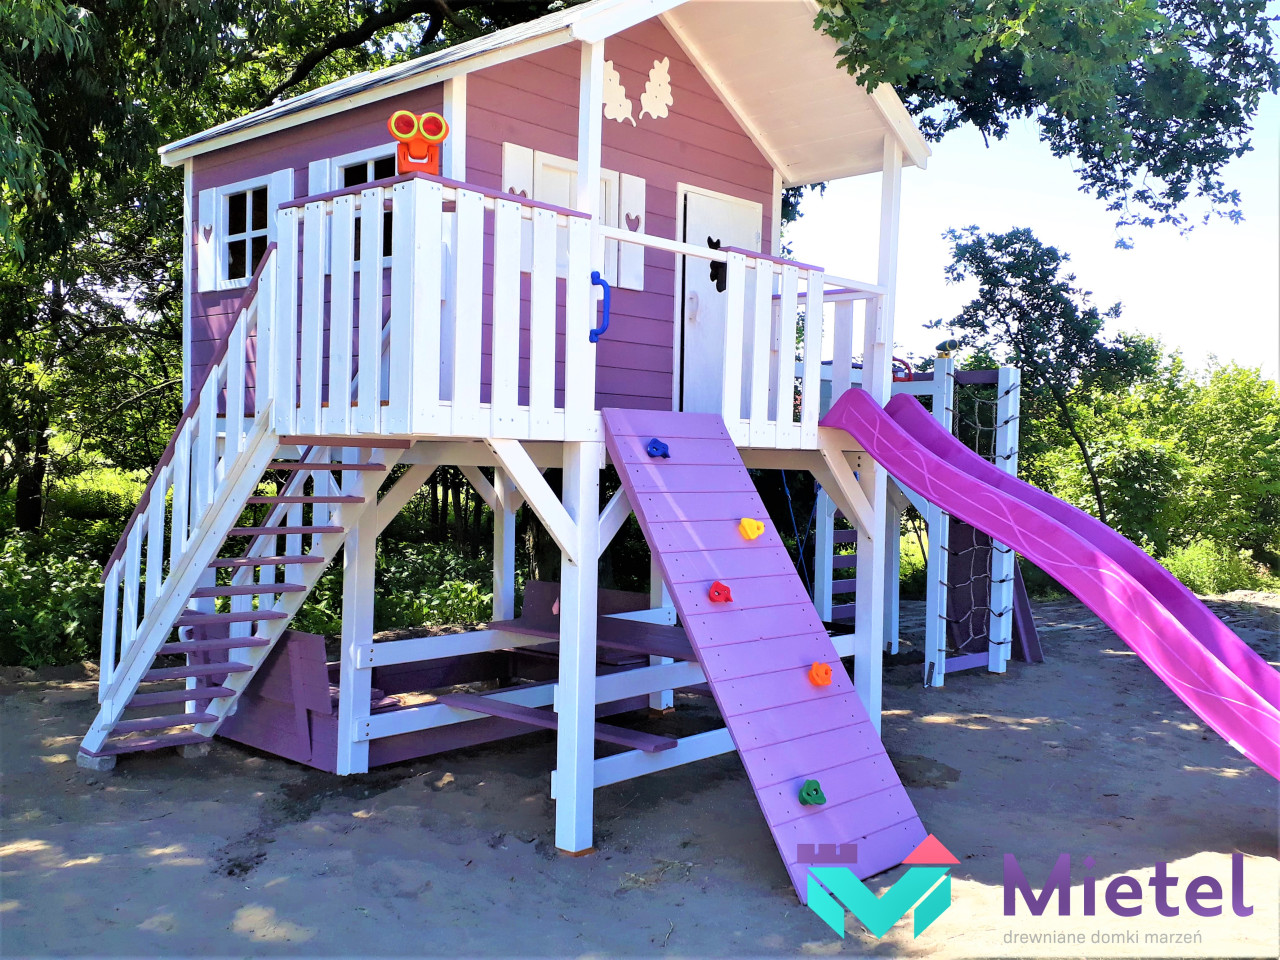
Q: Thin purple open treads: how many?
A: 12